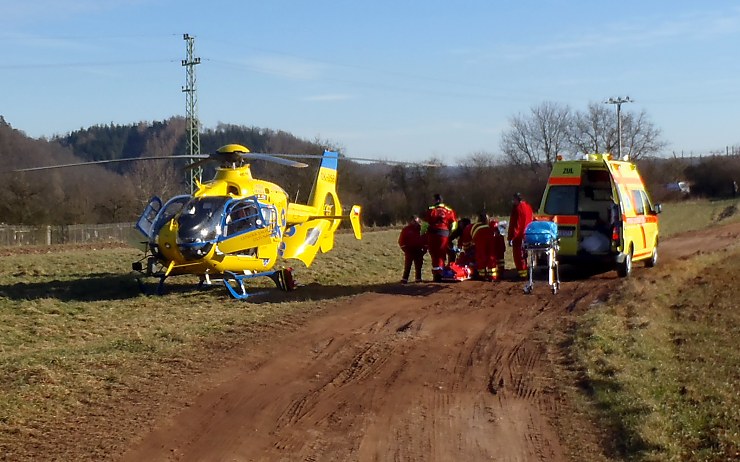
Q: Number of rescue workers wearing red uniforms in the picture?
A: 5